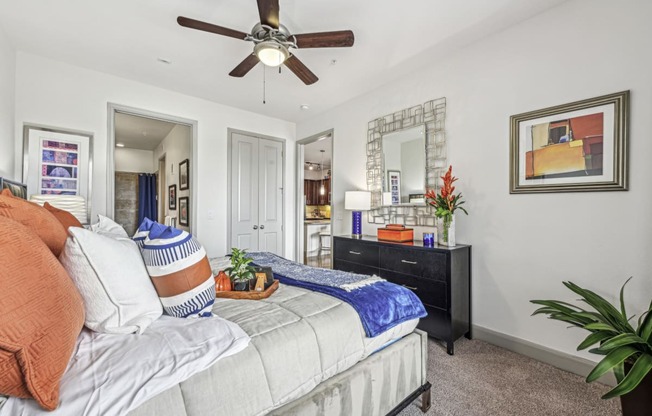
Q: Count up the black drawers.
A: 5